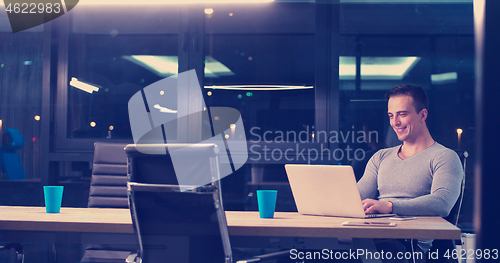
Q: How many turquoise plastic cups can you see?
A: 2